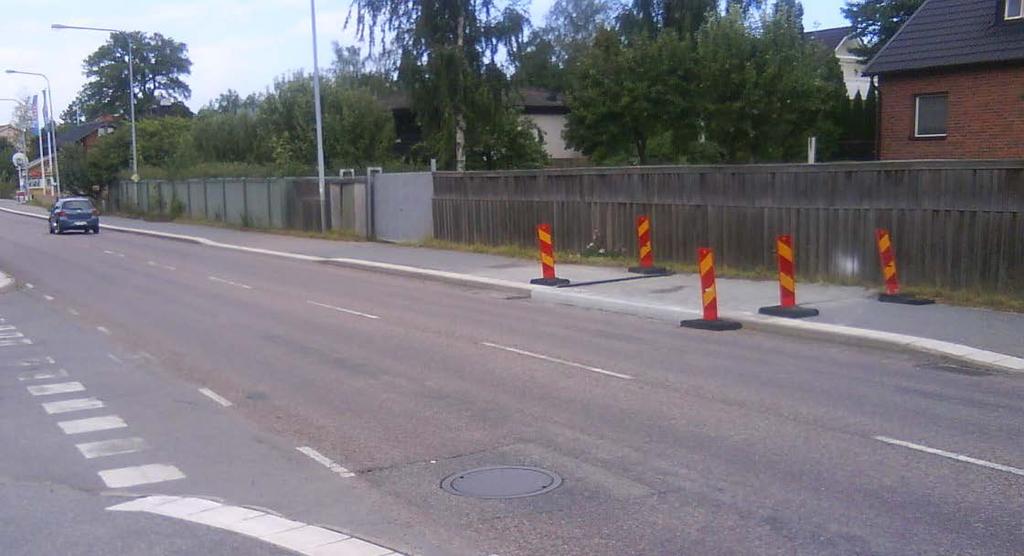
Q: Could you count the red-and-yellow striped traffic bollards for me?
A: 5